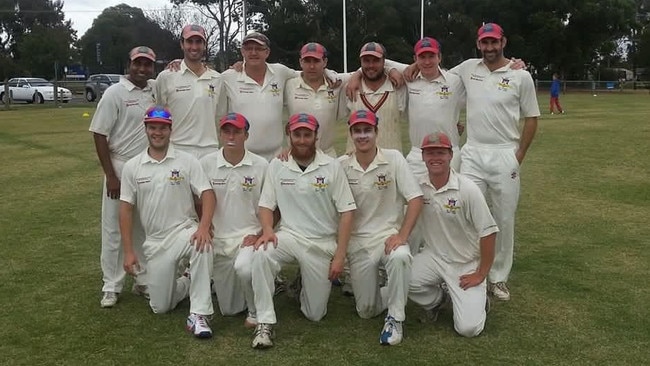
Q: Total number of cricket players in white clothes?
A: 12